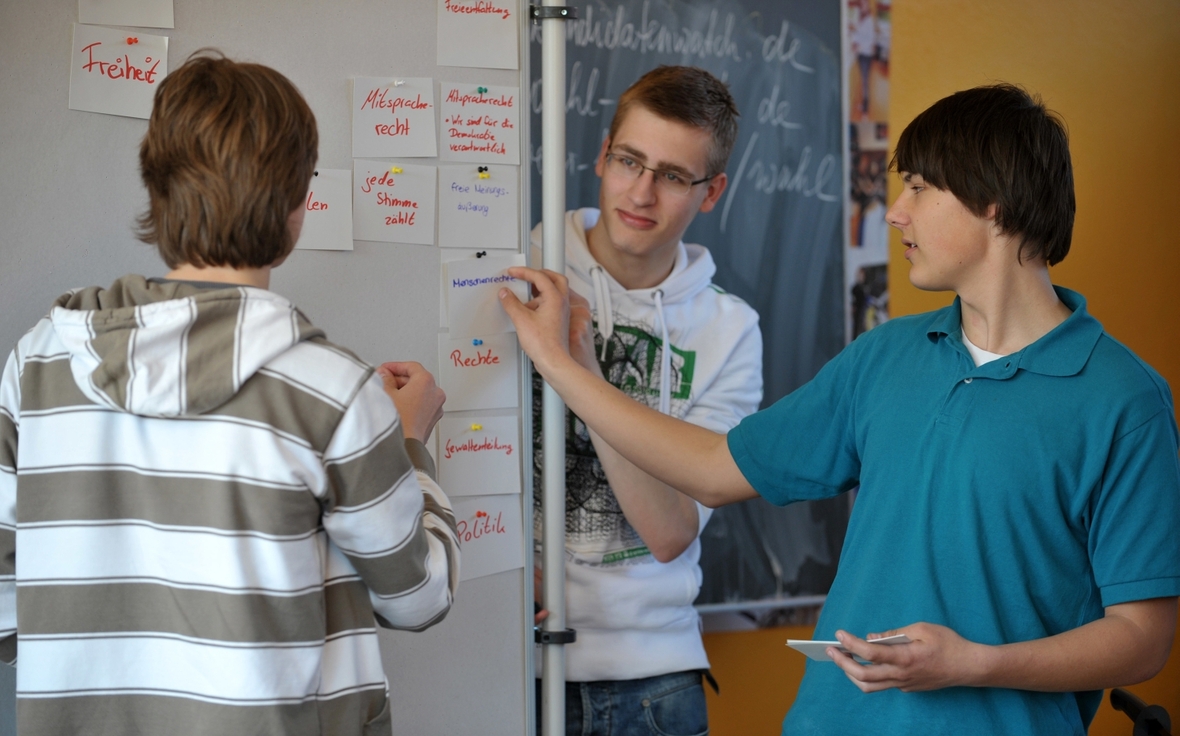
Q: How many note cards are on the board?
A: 12